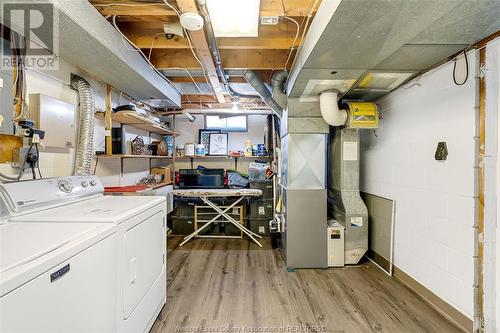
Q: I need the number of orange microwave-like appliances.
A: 0